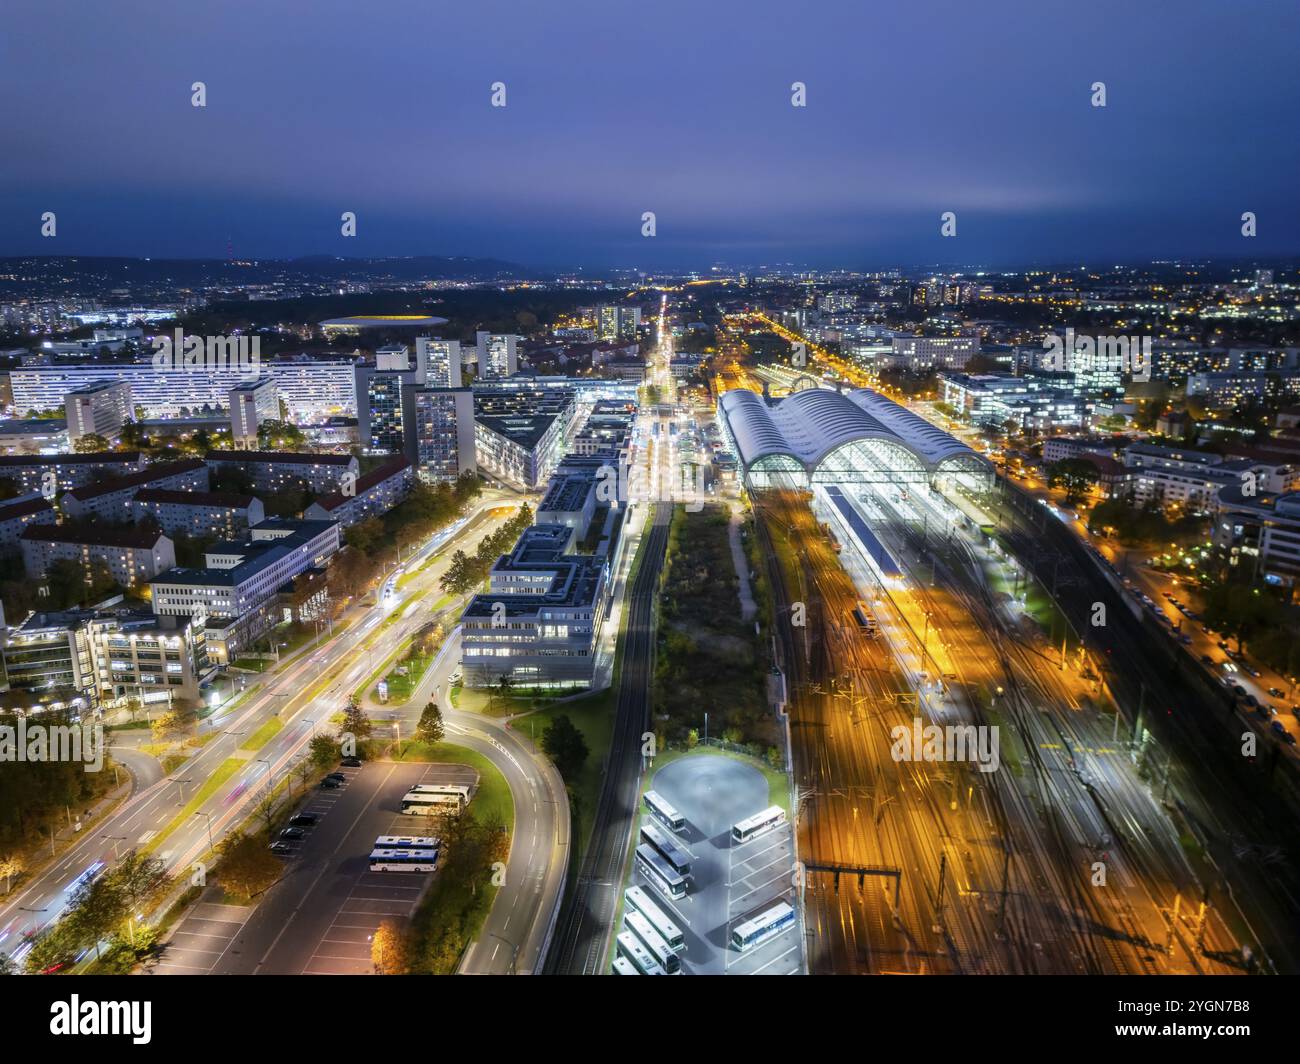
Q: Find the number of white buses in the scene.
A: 13